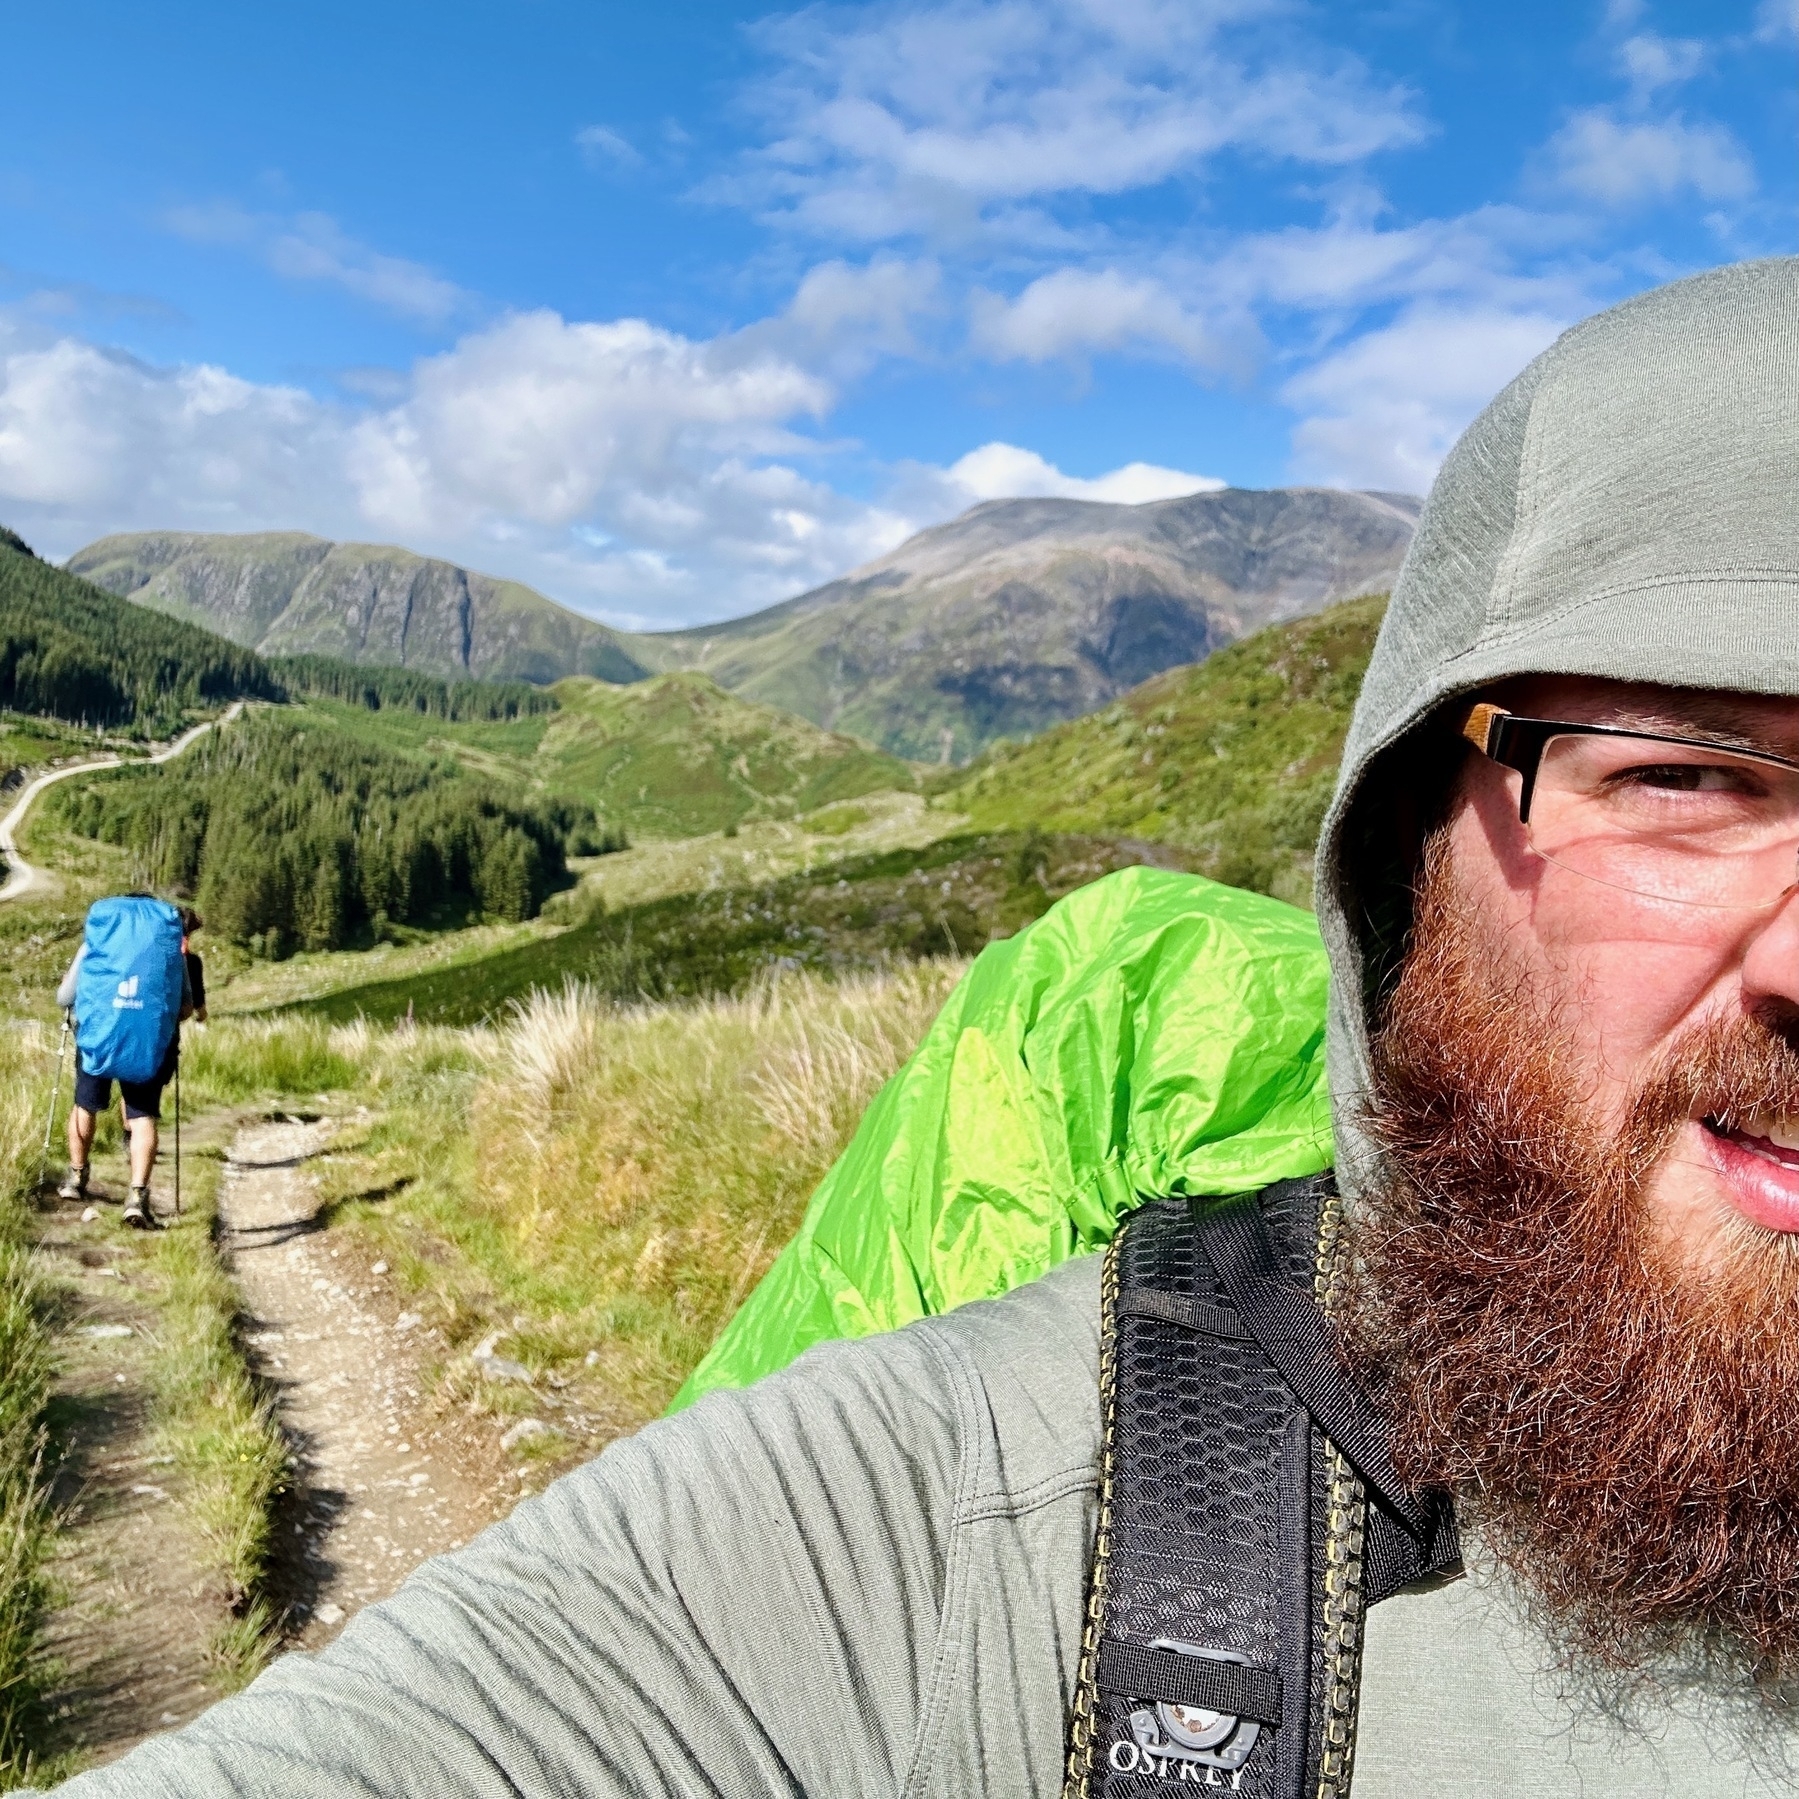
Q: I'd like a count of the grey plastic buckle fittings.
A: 1